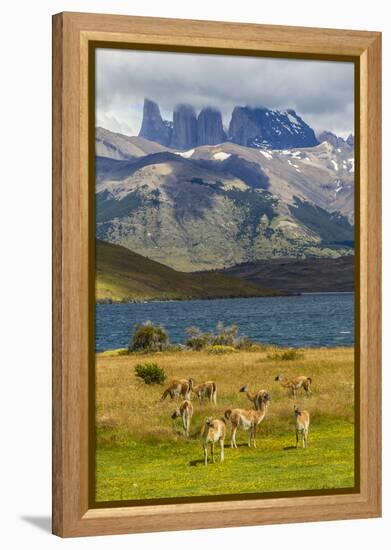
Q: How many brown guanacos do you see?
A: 8